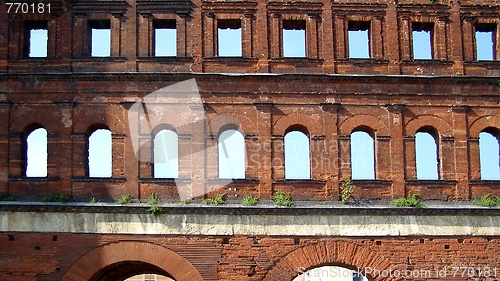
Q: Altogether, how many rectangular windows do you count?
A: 8